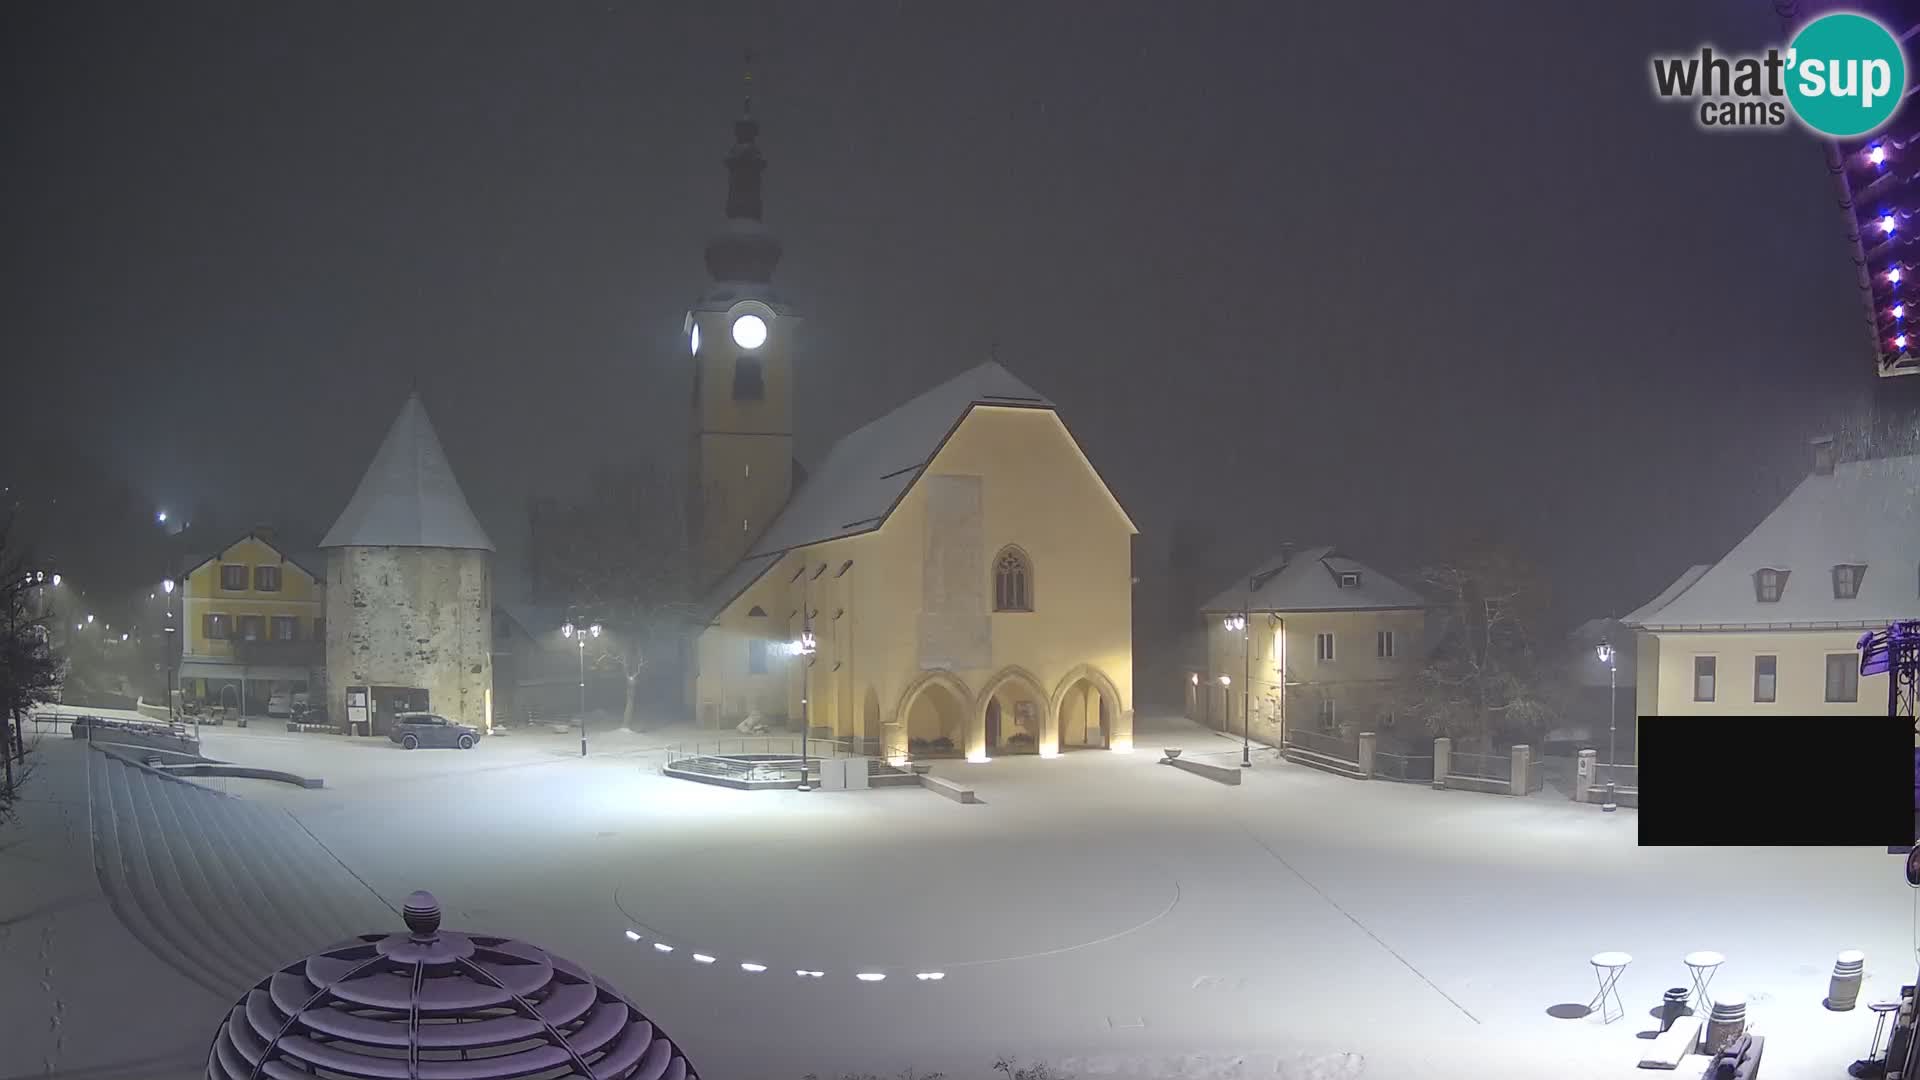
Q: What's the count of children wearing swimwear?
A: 0